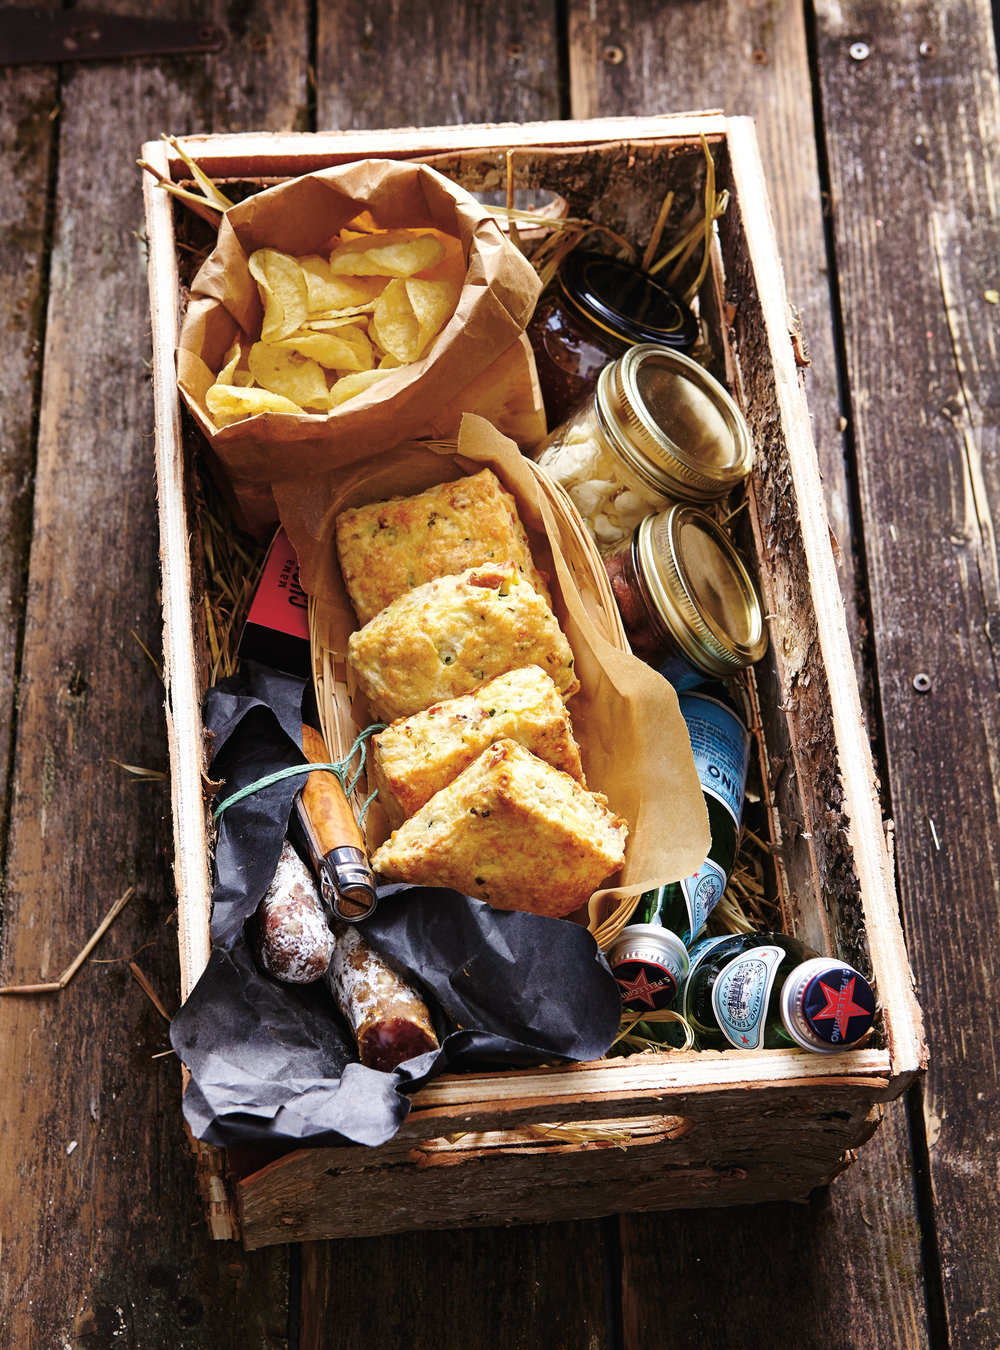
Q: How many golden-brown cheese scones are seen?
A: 4